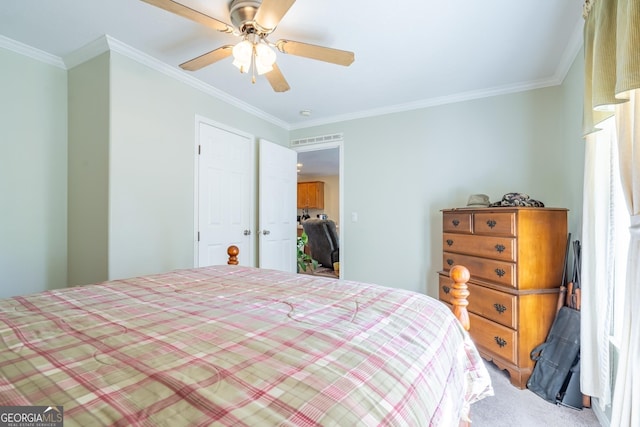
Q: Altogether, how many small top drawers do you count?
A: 2